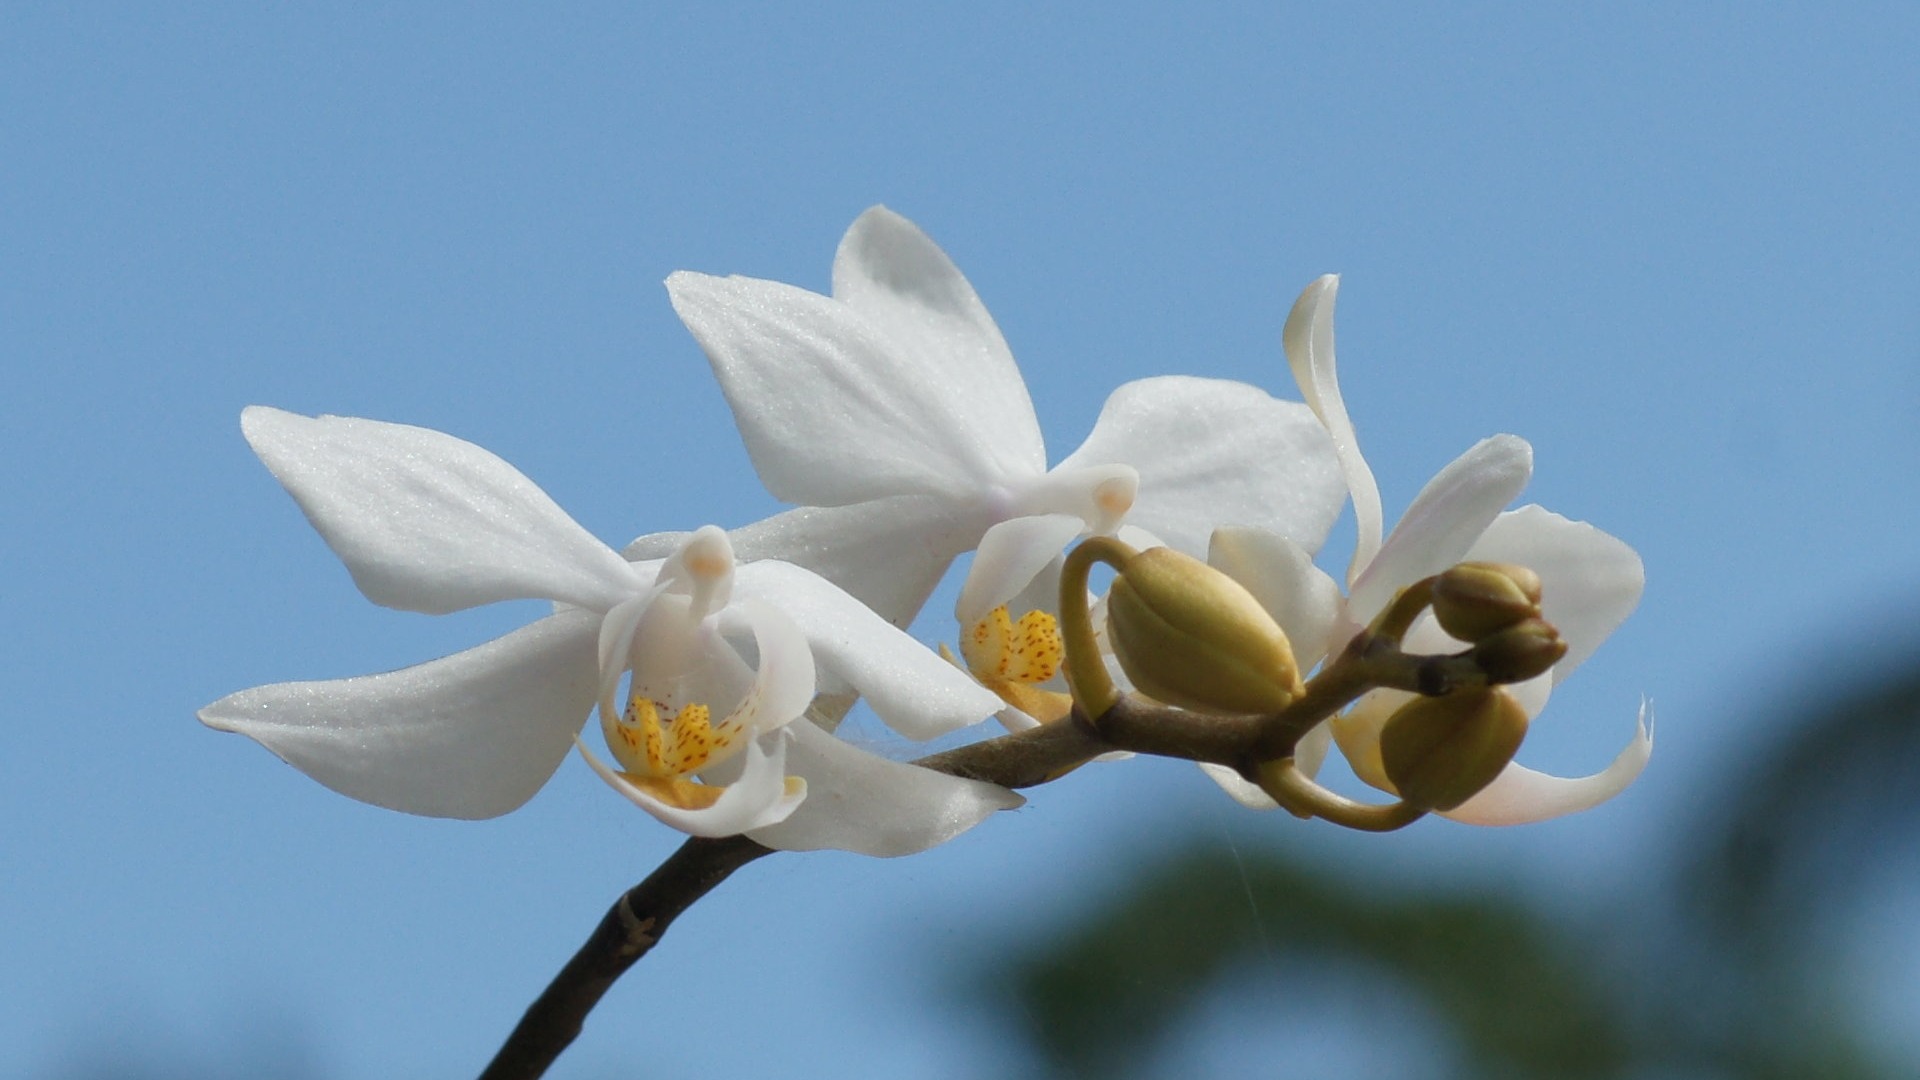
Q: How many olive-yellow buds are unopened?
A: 4